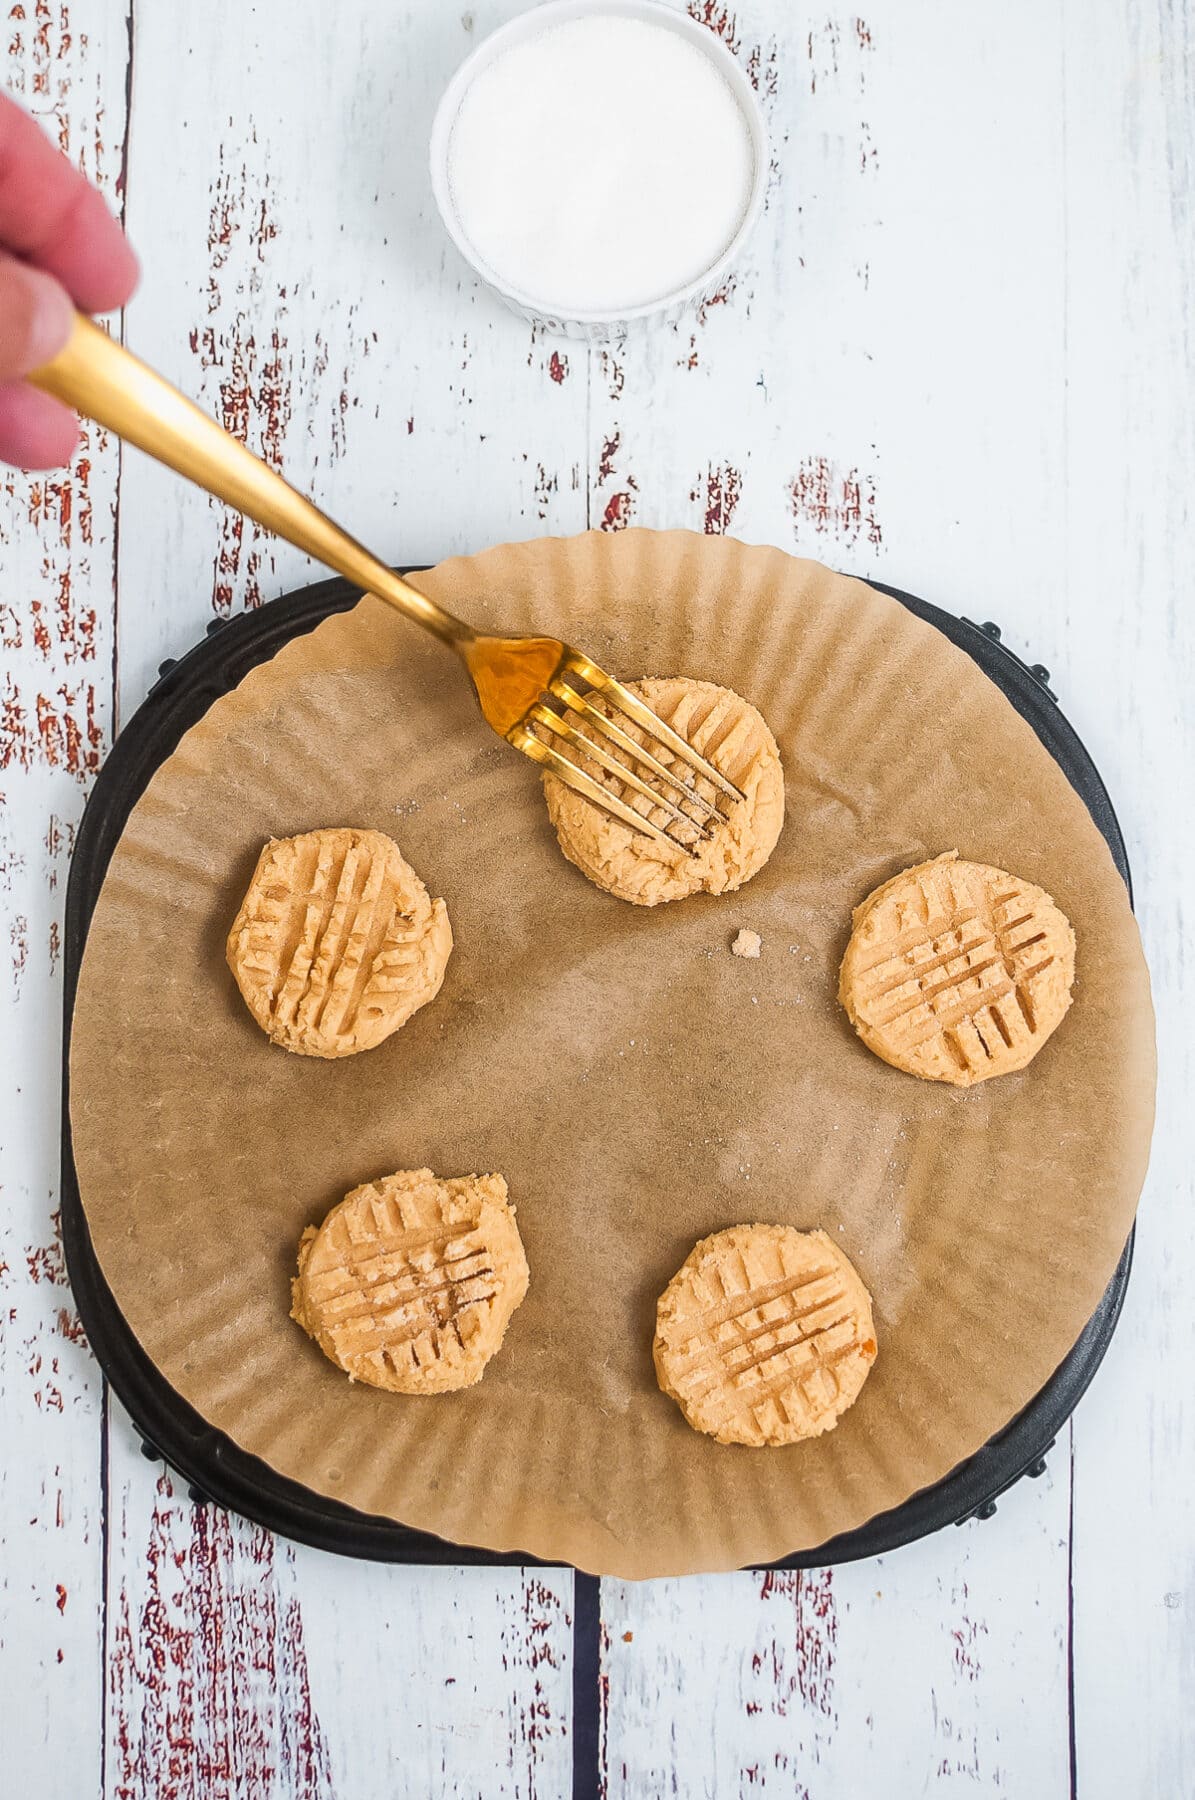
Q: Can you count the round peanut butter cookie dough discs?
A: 5